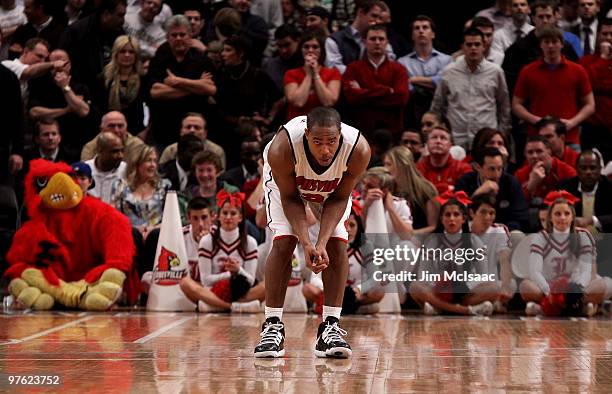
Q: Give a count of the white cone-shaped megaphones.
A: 3